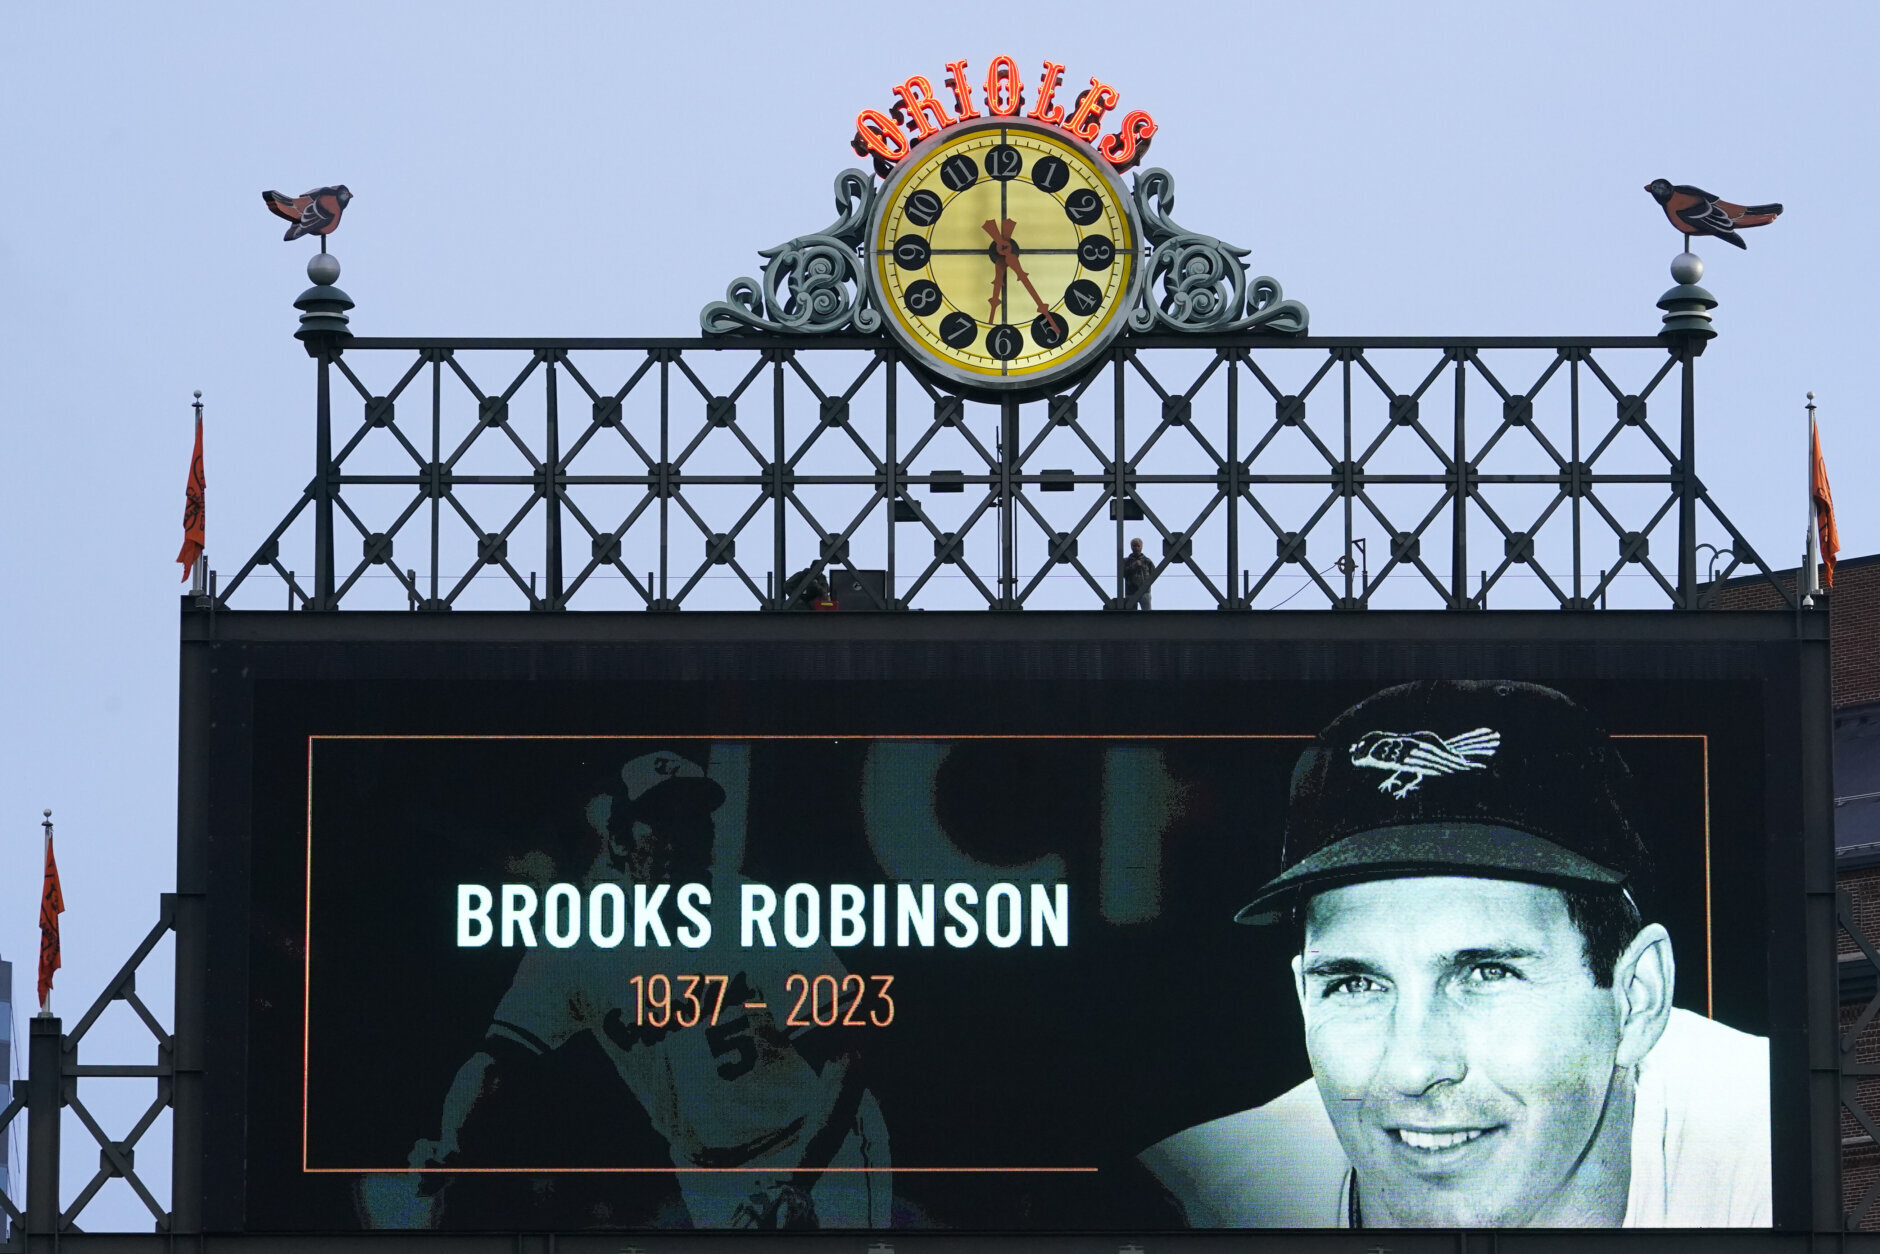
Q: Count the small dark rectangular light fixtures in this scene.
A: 4